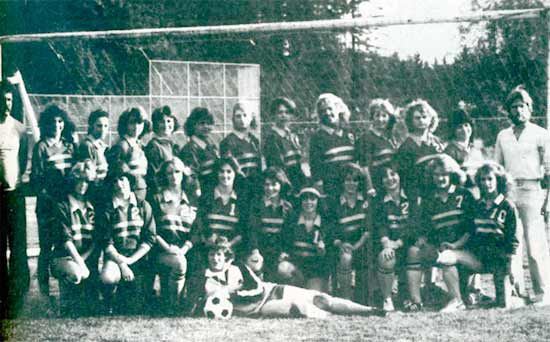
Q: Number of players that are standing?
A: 11